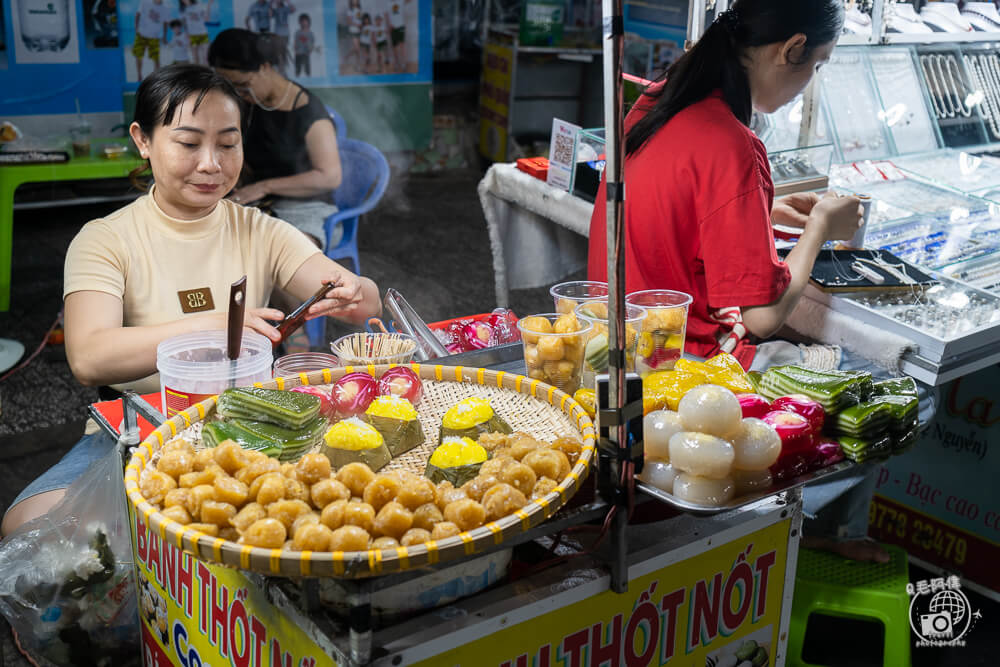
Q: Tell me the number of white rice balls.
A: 7